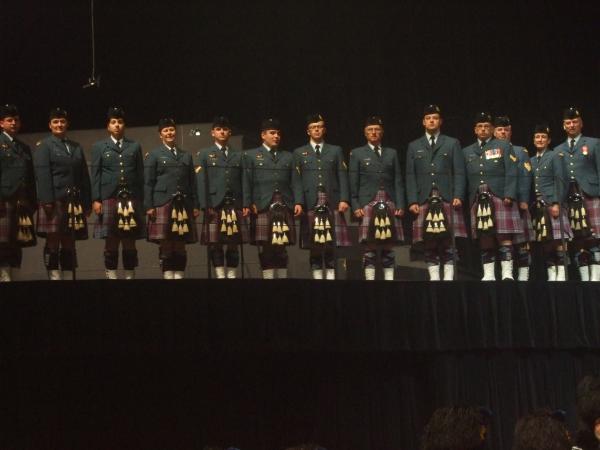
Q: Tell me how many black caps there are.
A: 13